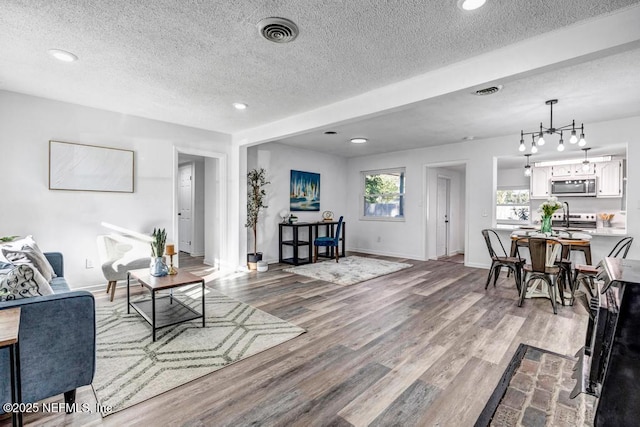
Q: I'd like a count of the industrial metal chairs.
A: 4